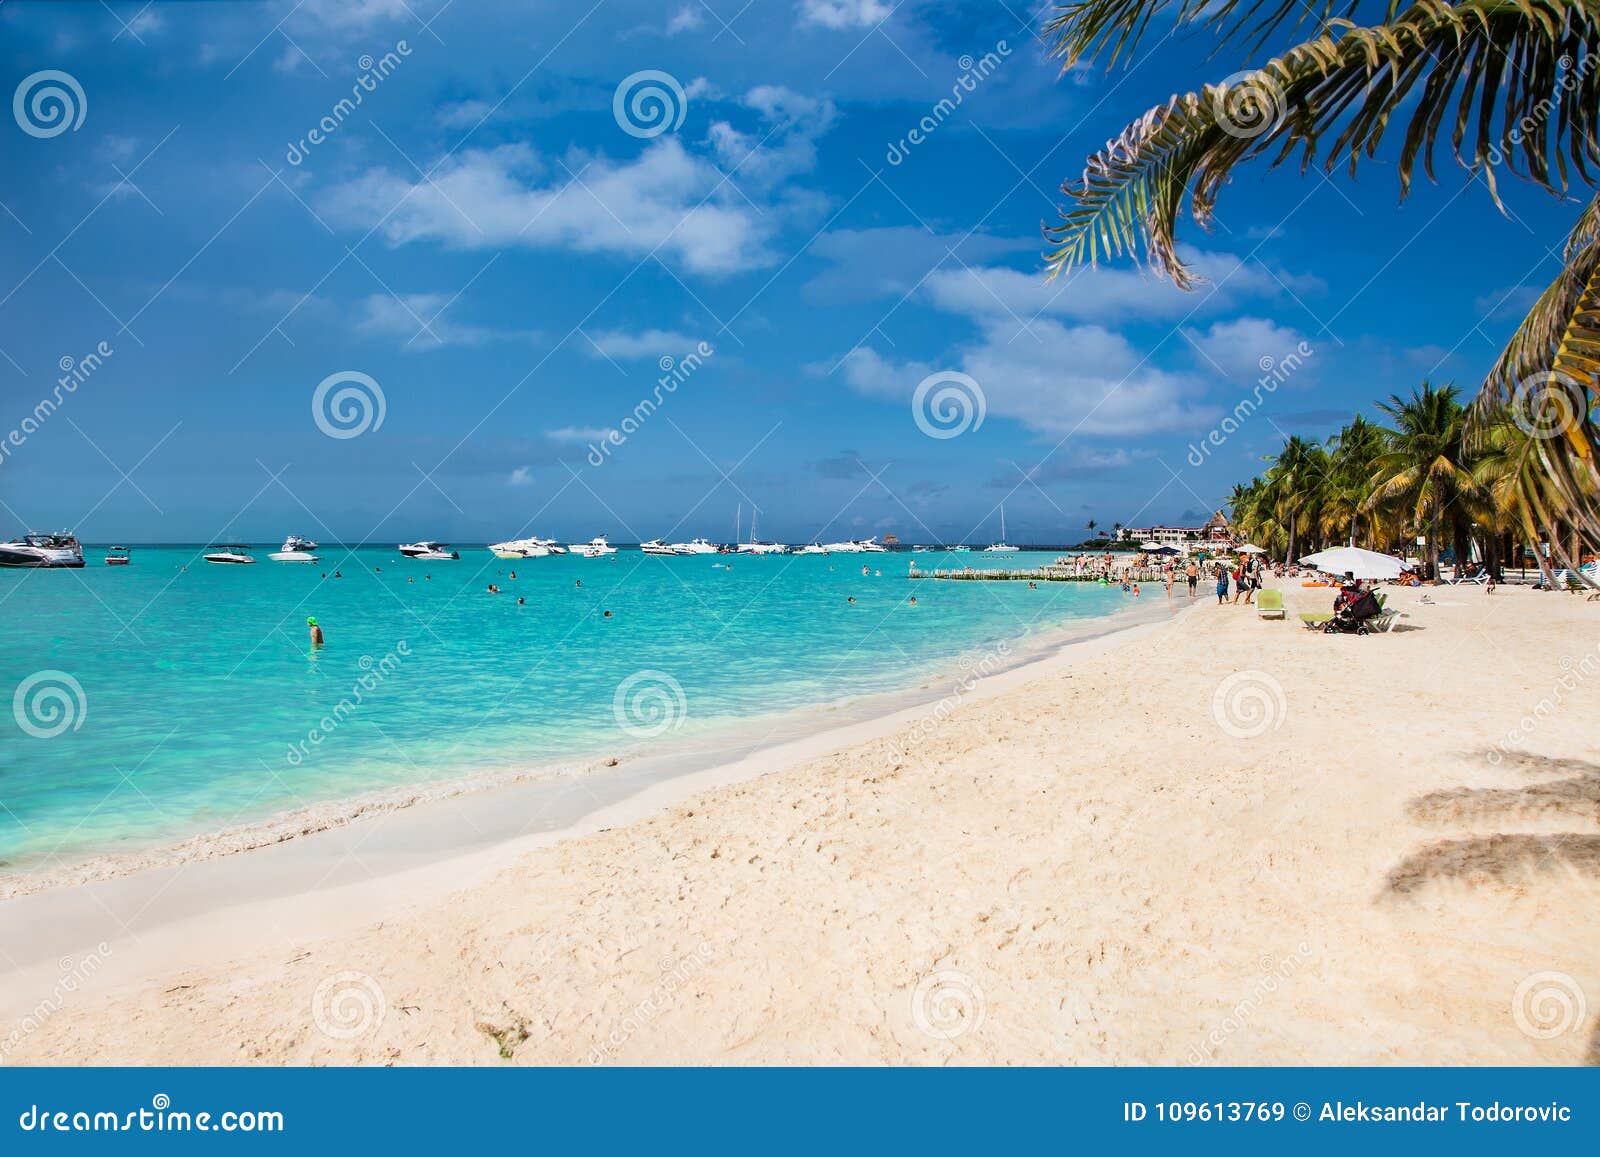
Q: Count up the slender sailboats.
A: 3